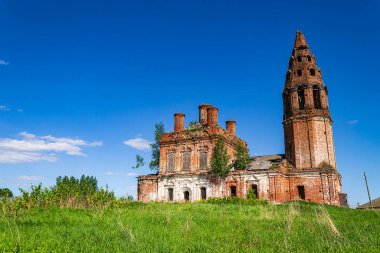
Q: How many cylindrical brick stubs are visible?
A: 4